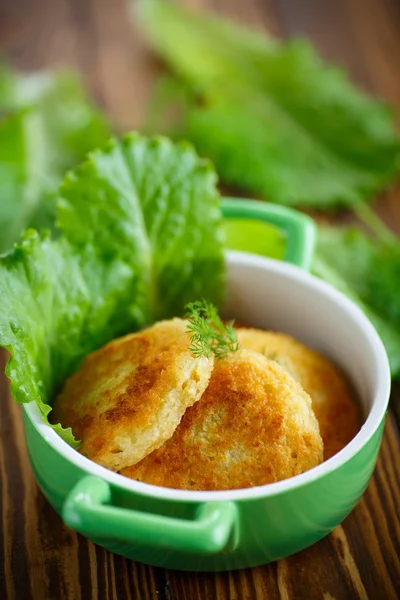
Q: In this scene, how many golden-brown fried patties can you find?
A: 3